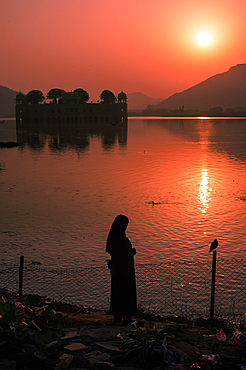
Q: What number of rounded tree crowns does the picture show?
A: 4